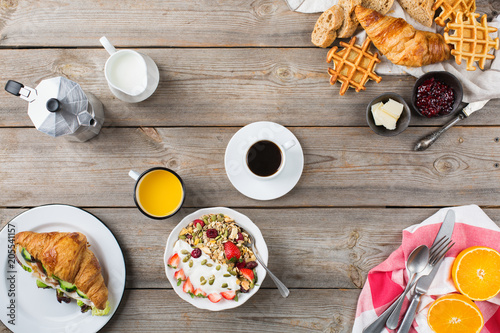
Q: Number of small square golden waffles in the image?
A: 3